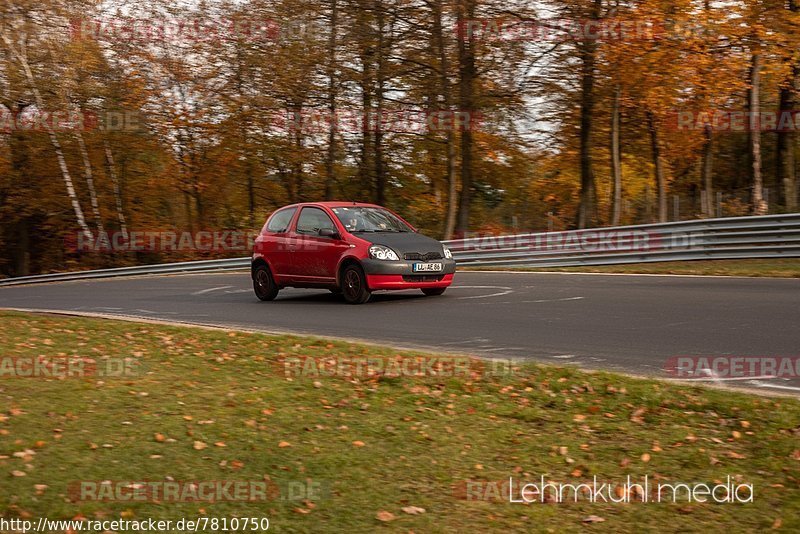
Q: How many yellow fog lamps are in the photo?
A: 0